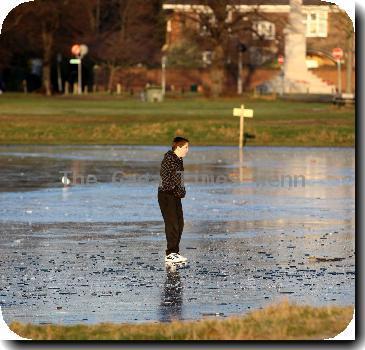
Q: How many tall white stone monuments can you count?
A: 1